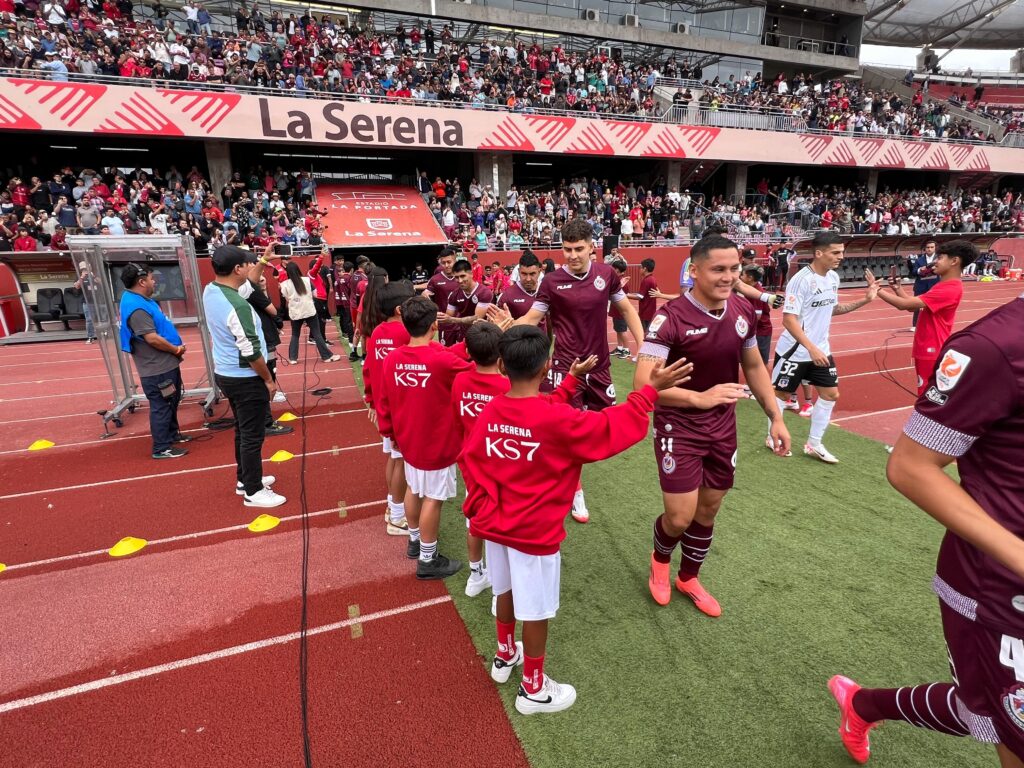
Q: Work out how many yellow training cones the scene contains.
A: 6